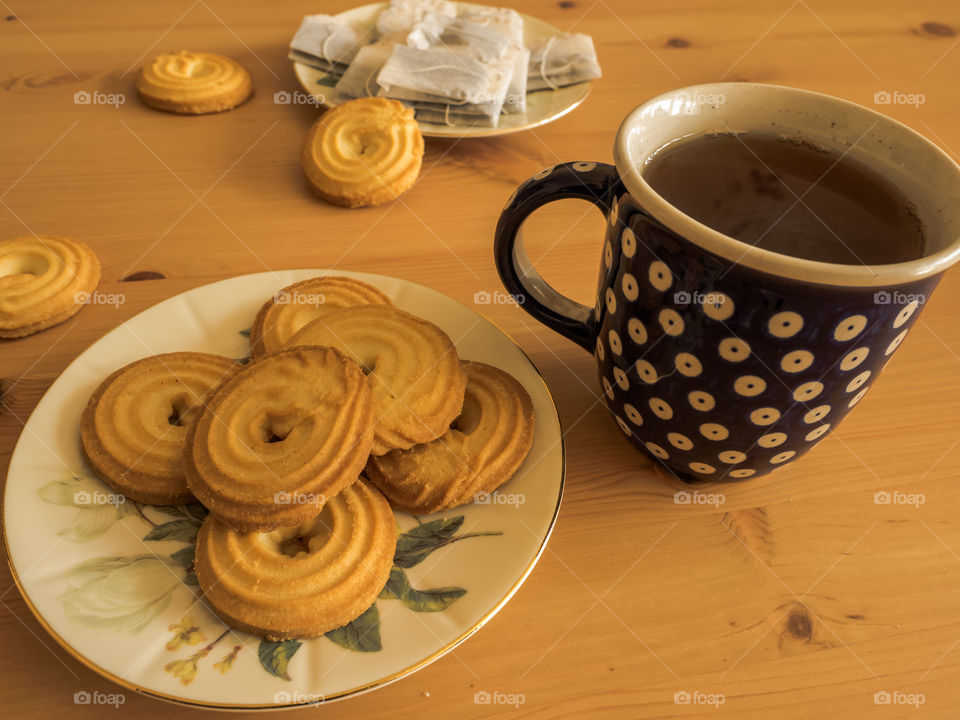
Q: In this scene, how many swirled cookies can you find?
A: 9